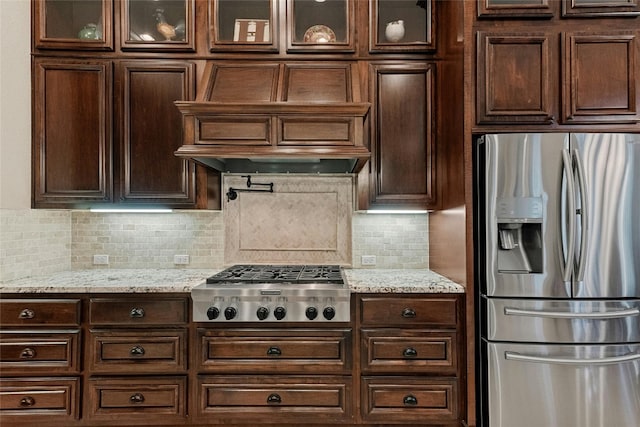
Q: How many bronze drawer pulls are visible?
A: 11